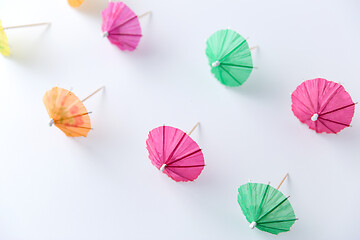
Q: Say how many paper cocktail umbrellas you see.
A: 8